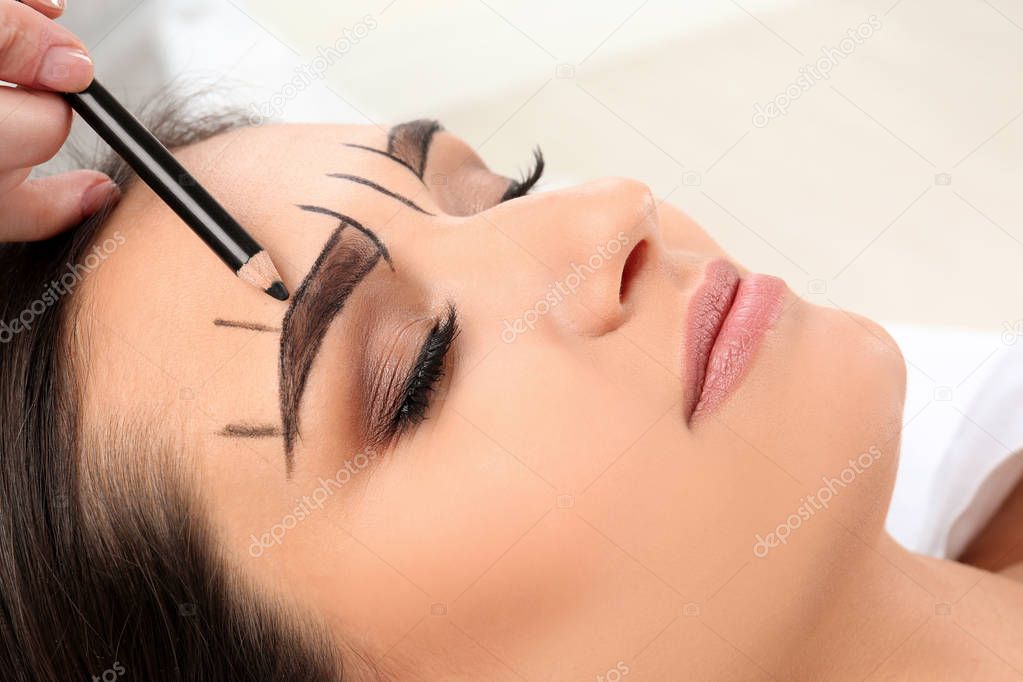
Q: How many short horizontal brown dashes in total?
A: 2